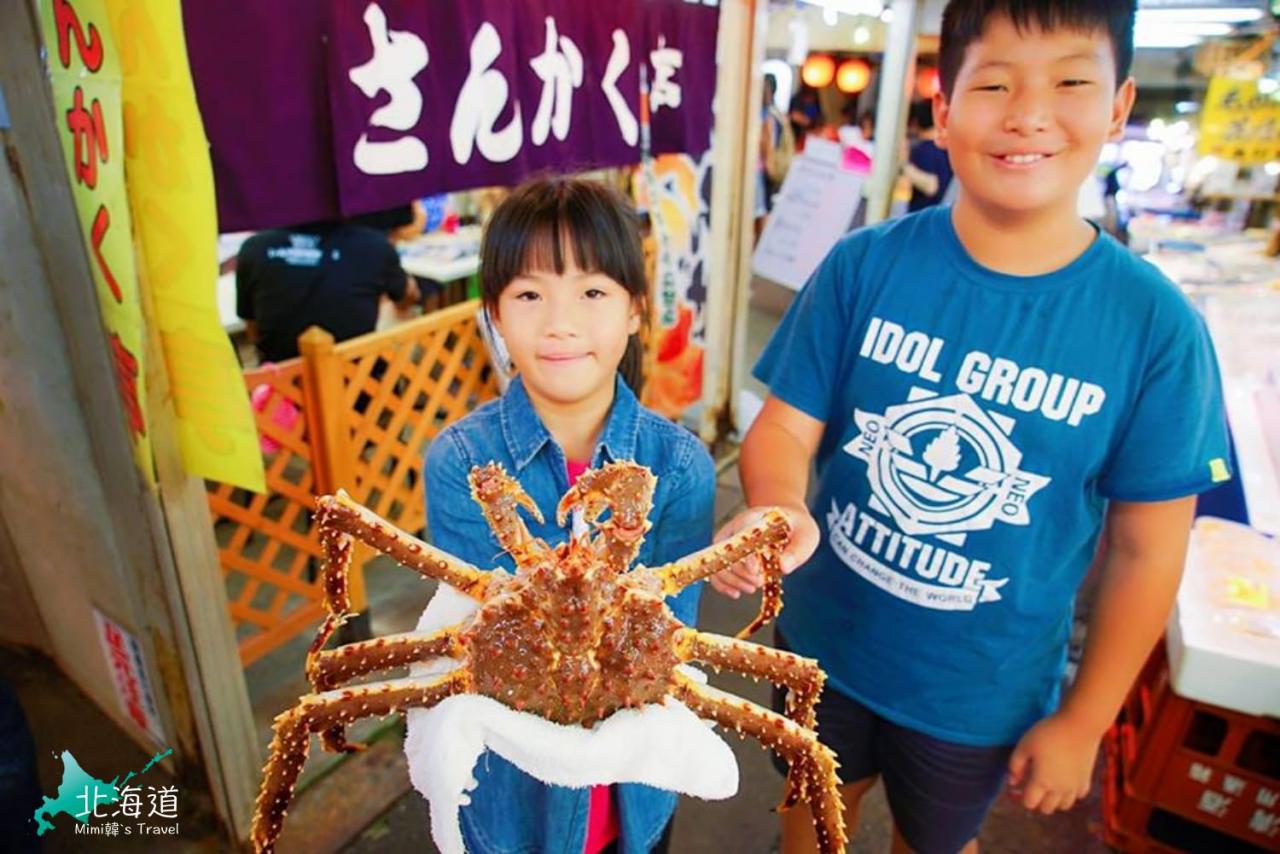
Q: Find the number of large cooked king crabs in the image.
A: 1